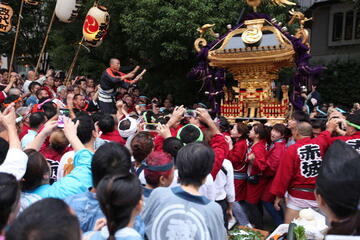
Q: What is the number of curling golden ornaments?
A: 2